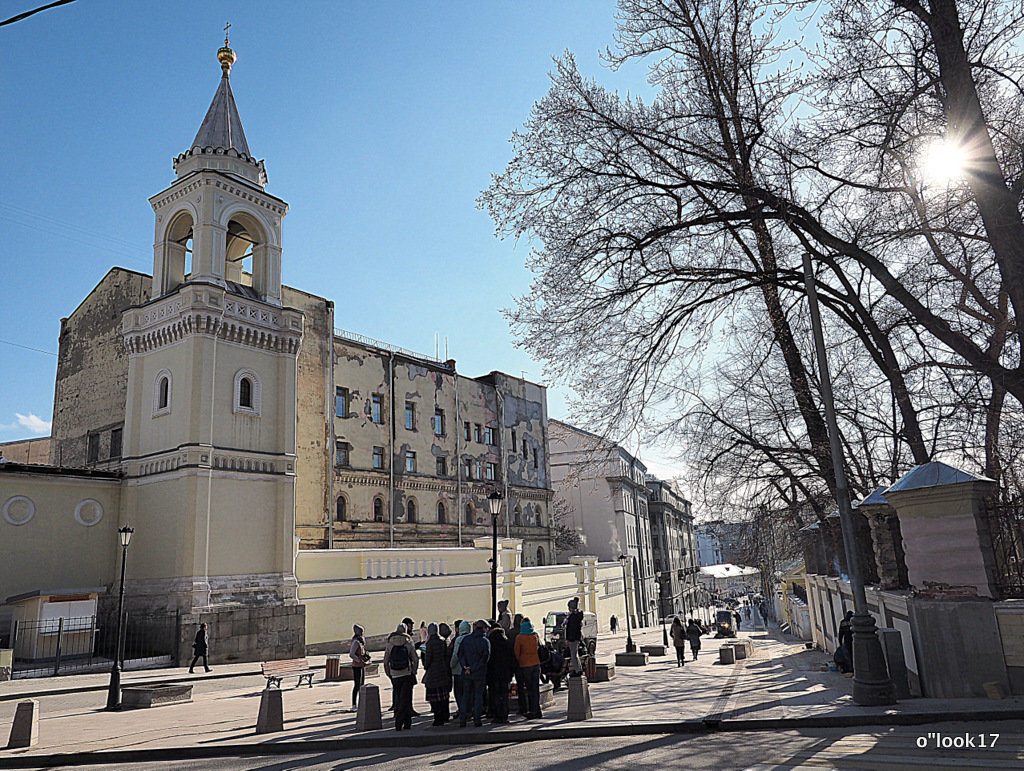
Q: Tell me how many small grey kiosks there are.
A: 1